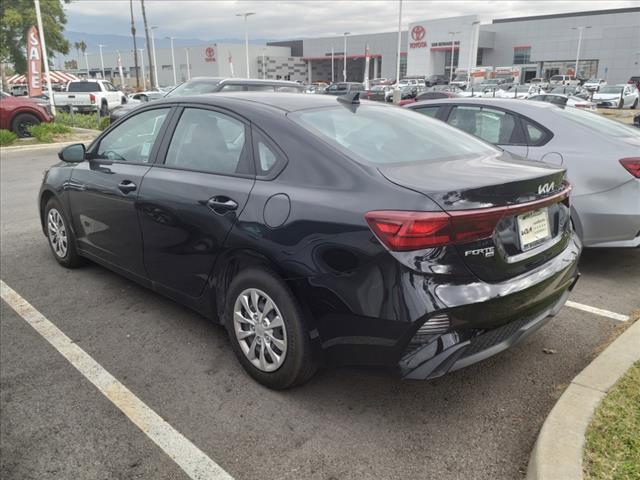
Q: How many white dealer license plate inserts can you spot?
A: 1